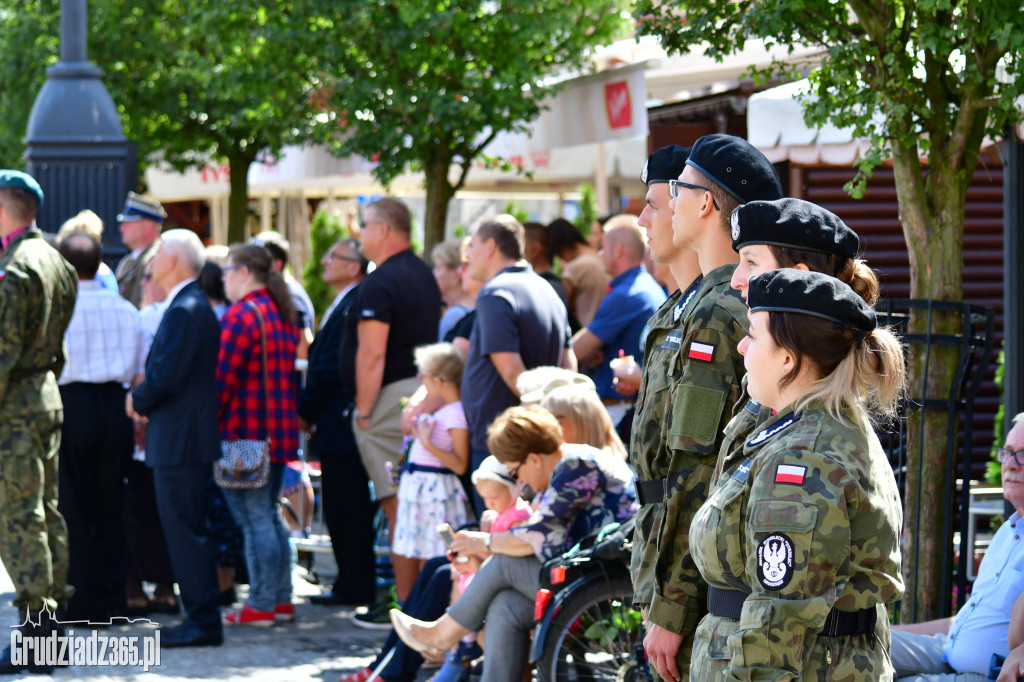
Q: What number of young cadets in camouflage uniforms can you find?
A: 4